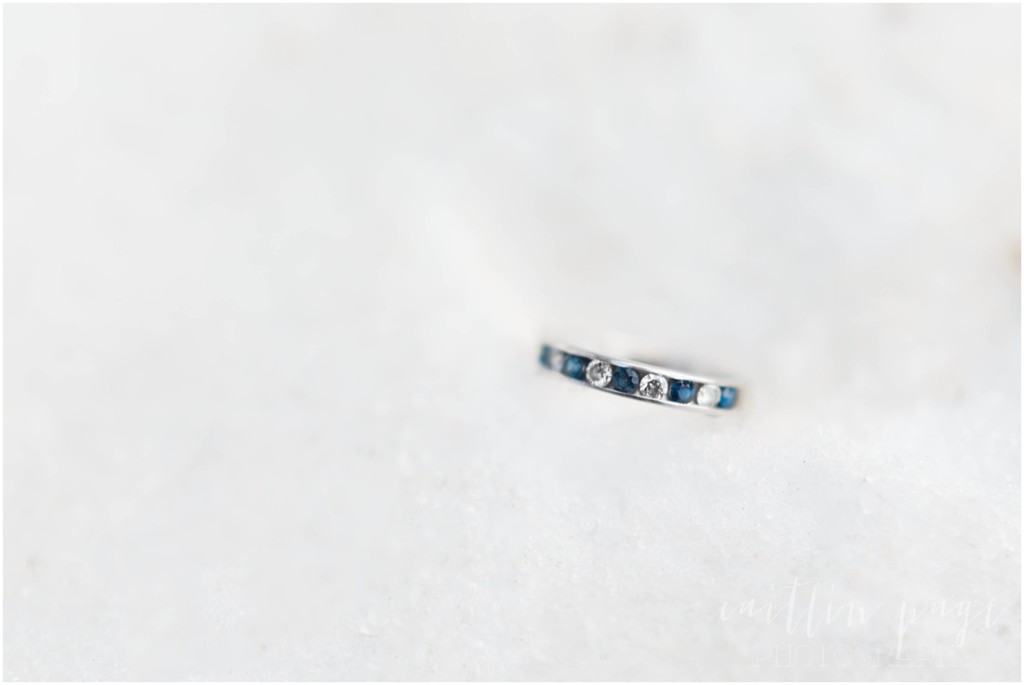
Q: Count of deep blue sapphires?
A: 5